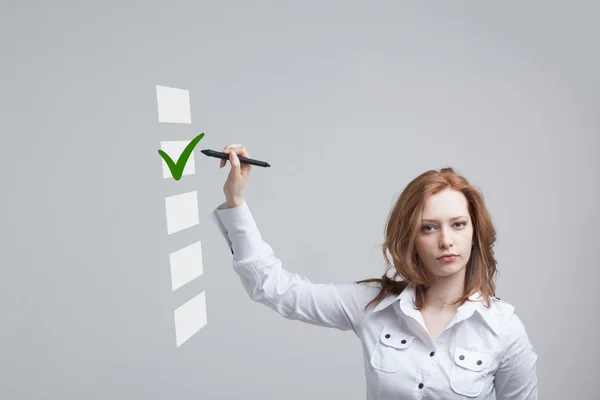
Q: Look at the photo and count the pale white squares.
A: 5